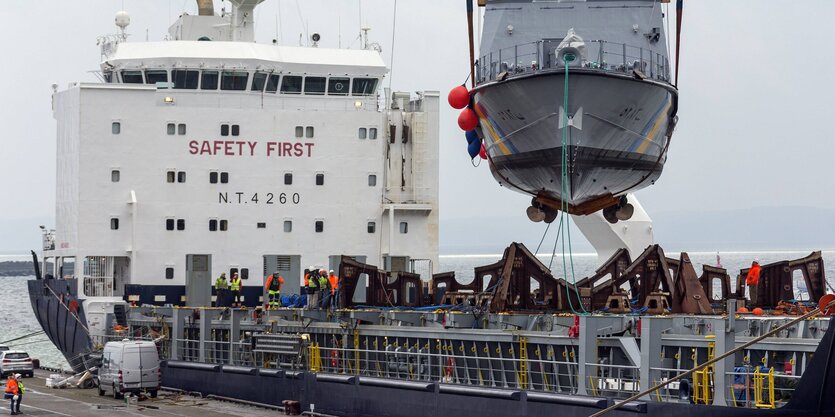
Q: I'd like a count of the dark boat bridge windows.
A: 11